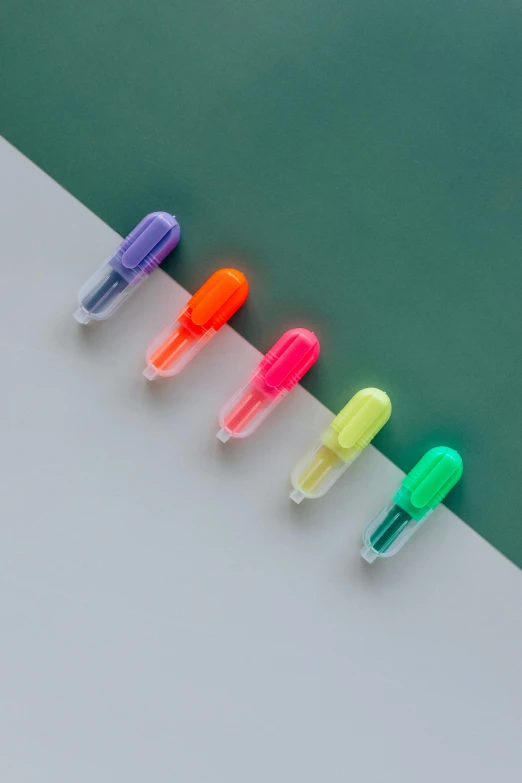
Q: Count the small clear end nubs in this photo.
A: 5